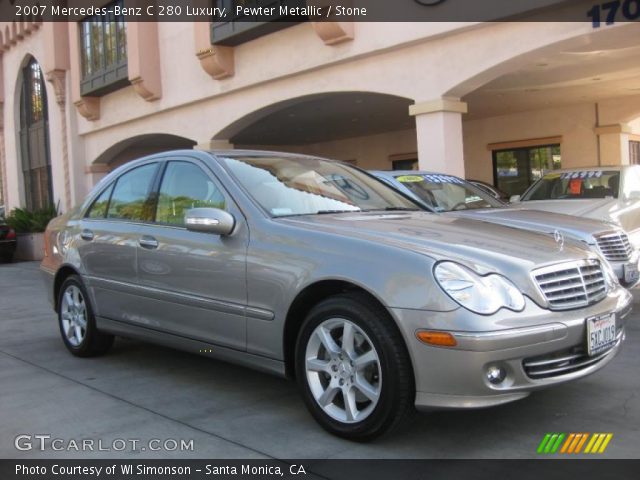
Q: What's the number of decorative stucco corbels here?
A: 4